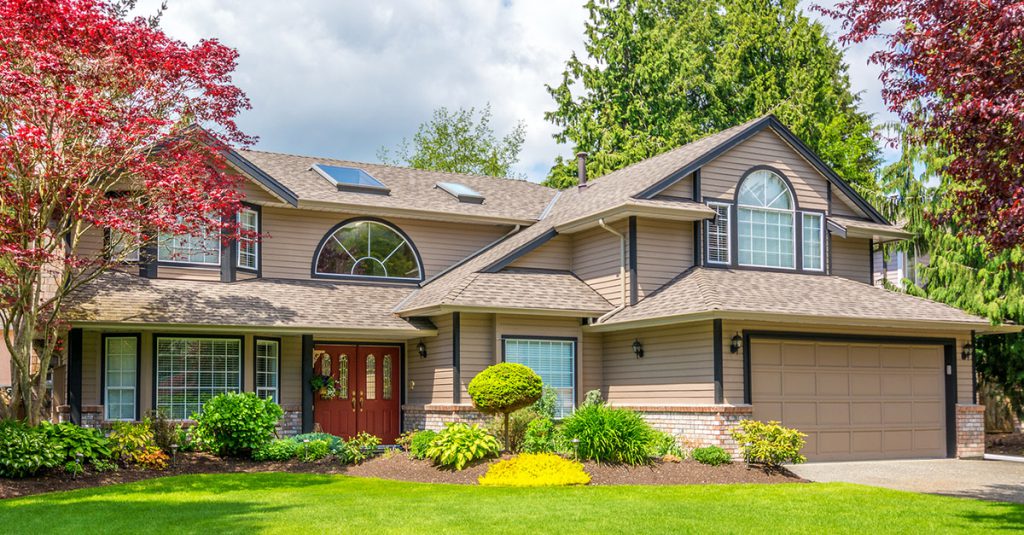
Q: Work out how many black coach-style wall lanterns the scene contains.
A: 4